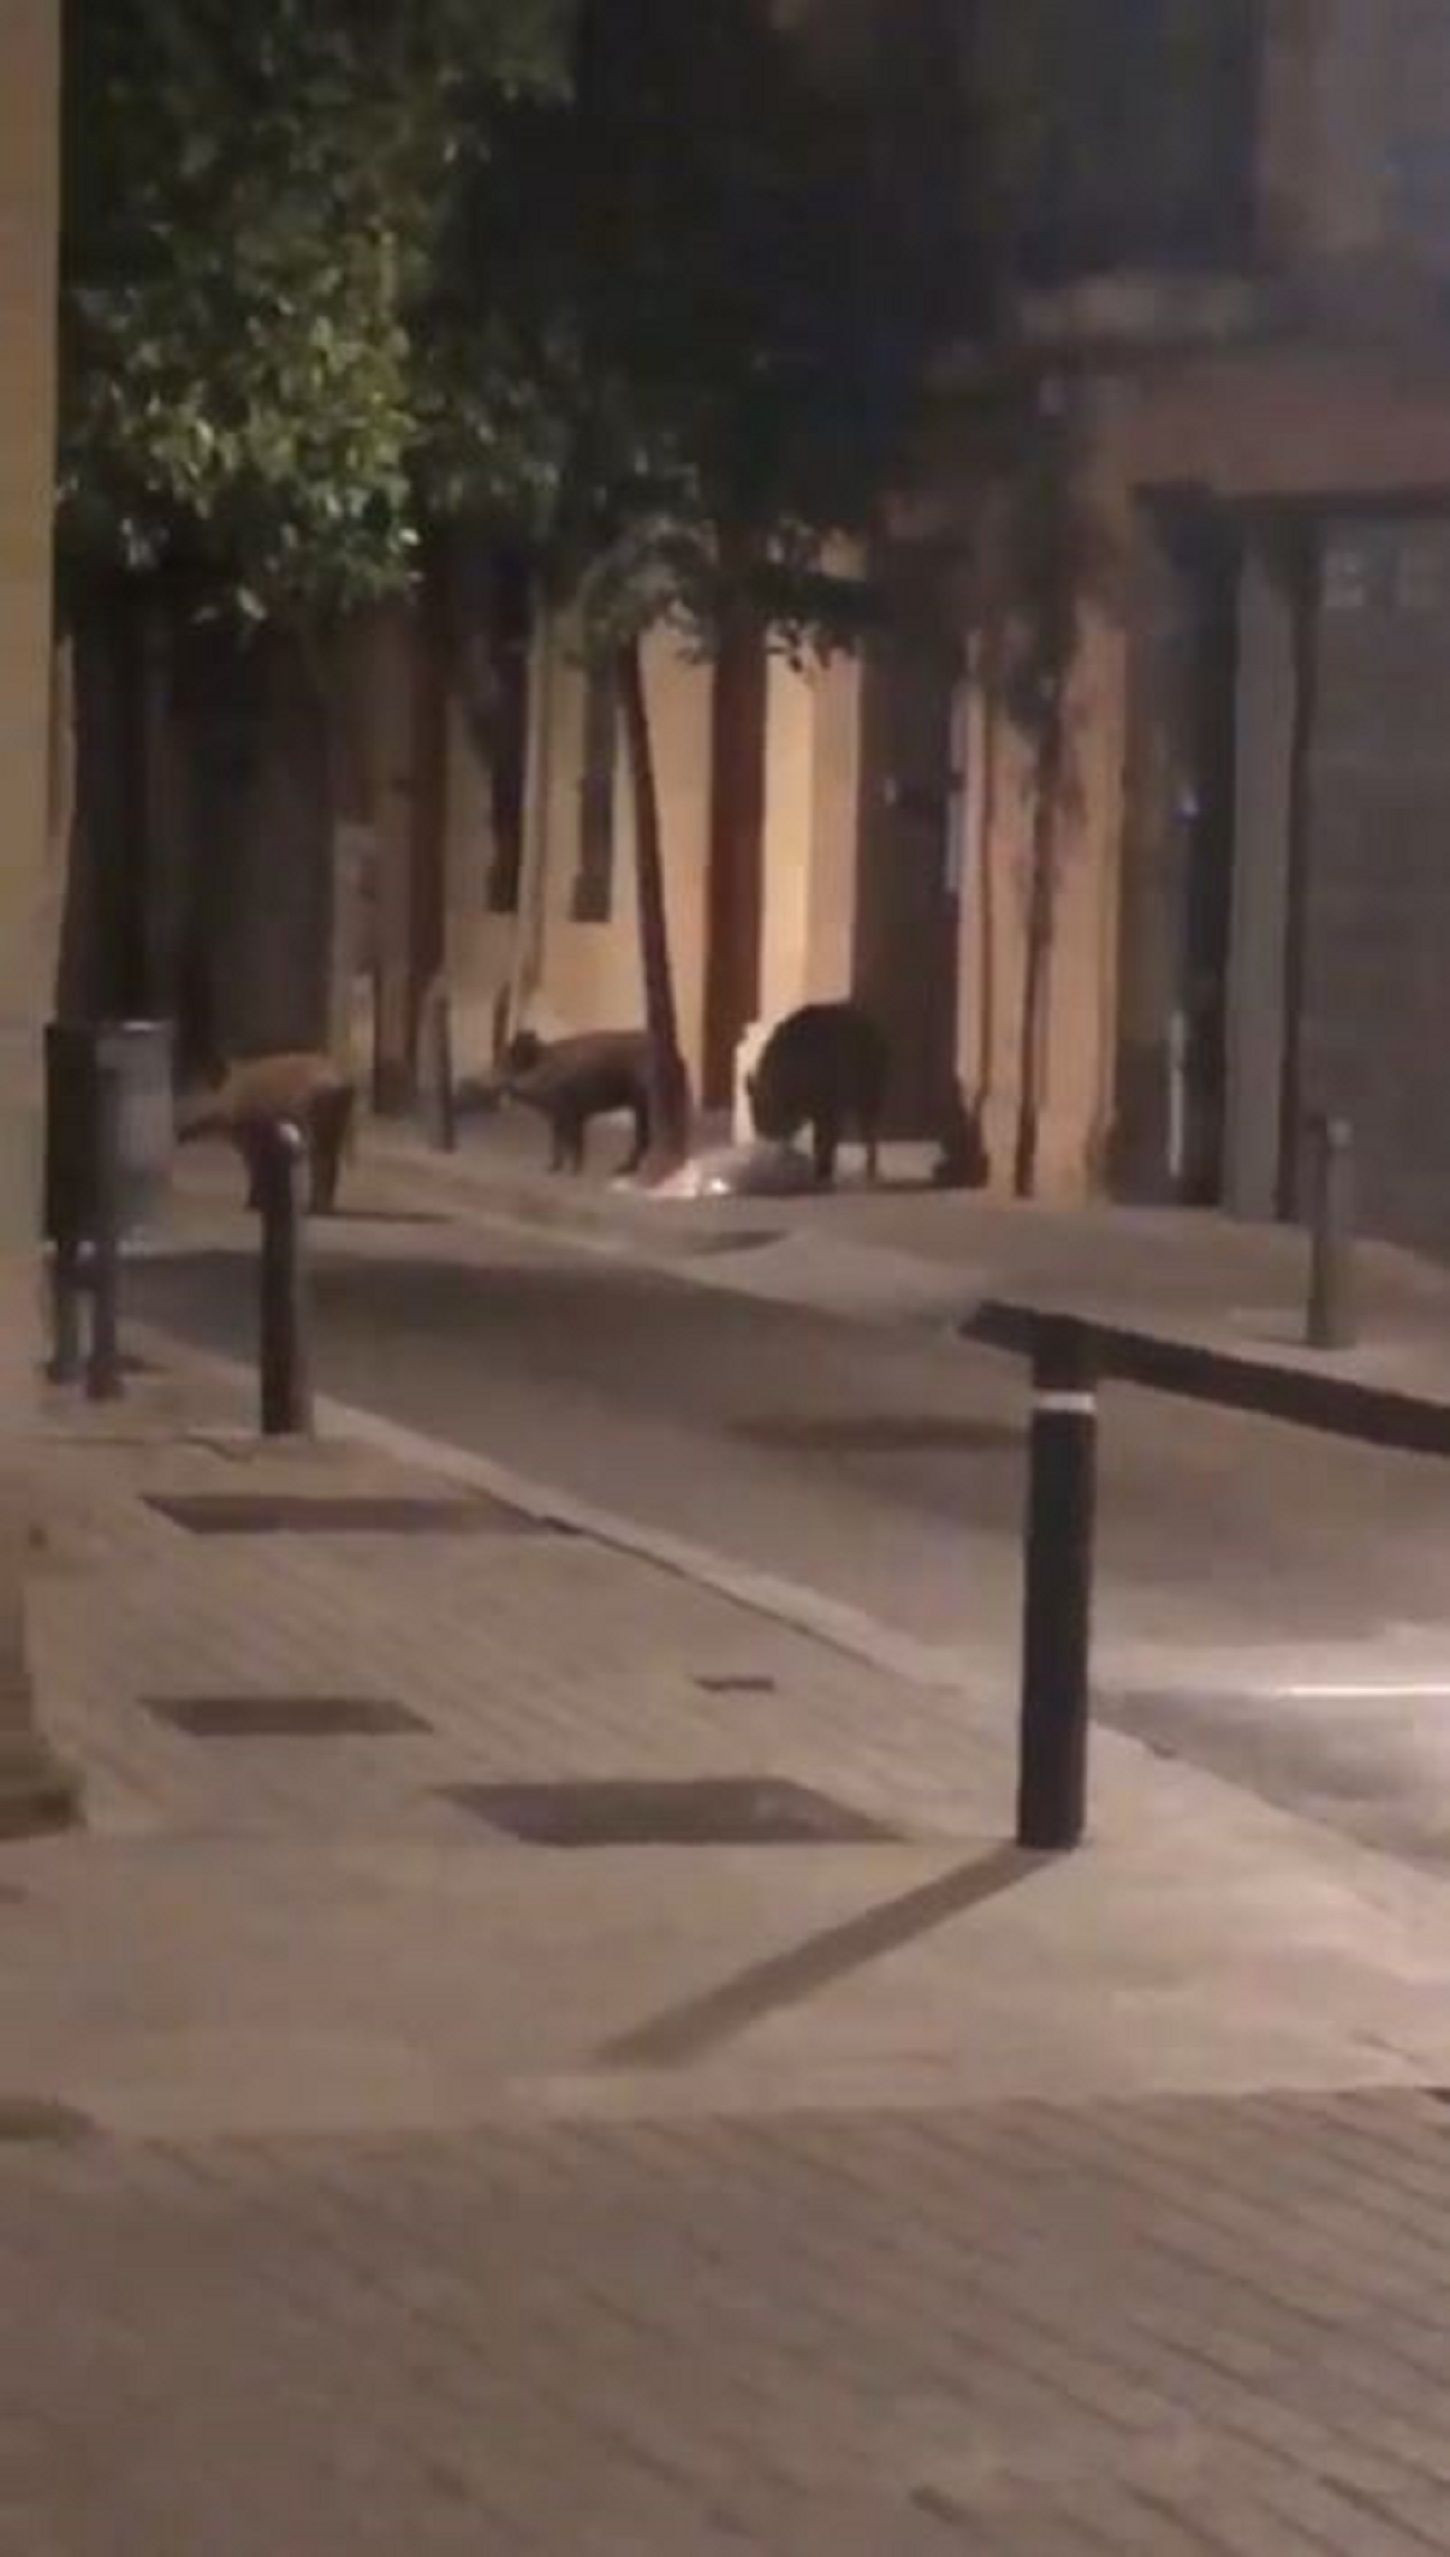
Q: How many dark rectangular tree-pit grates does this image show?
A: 3